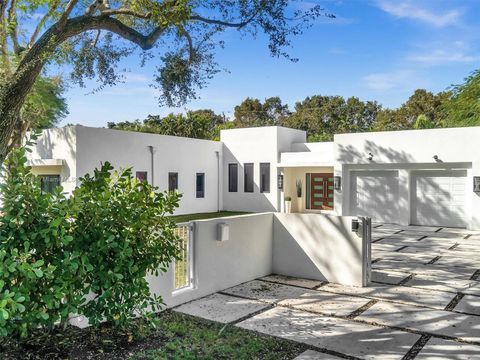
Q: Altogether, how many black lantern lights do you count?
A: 3